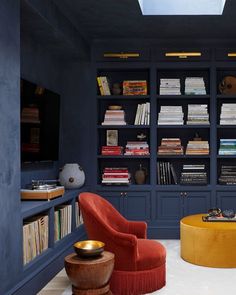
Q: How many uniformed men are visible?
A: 0